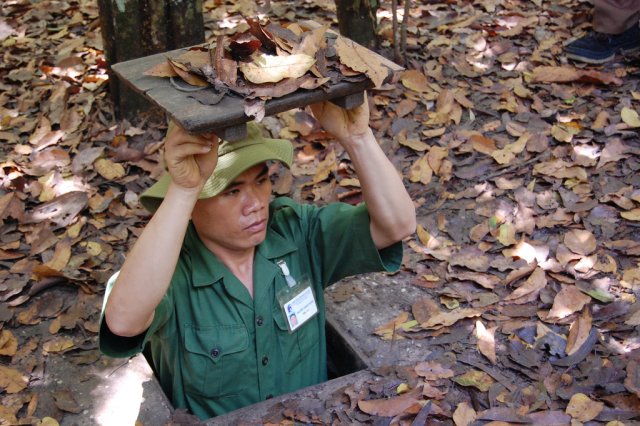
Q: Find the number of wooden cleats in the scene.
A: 2